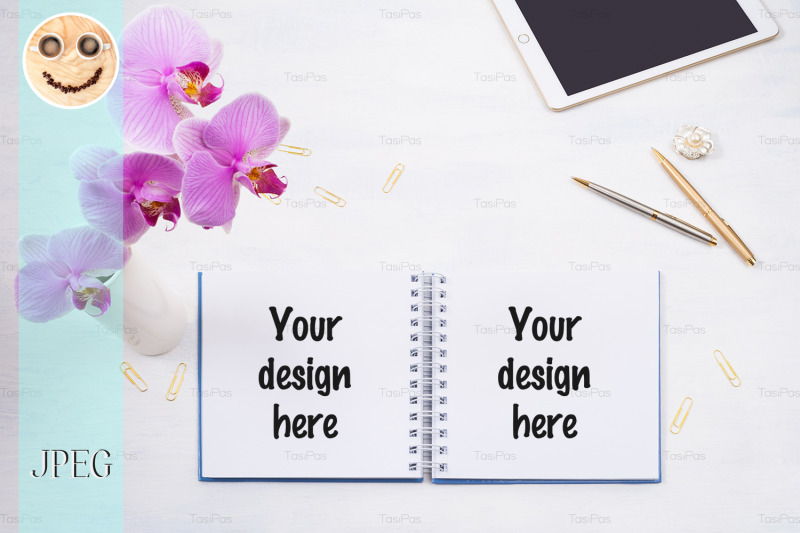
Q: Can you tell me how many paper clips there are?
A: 8